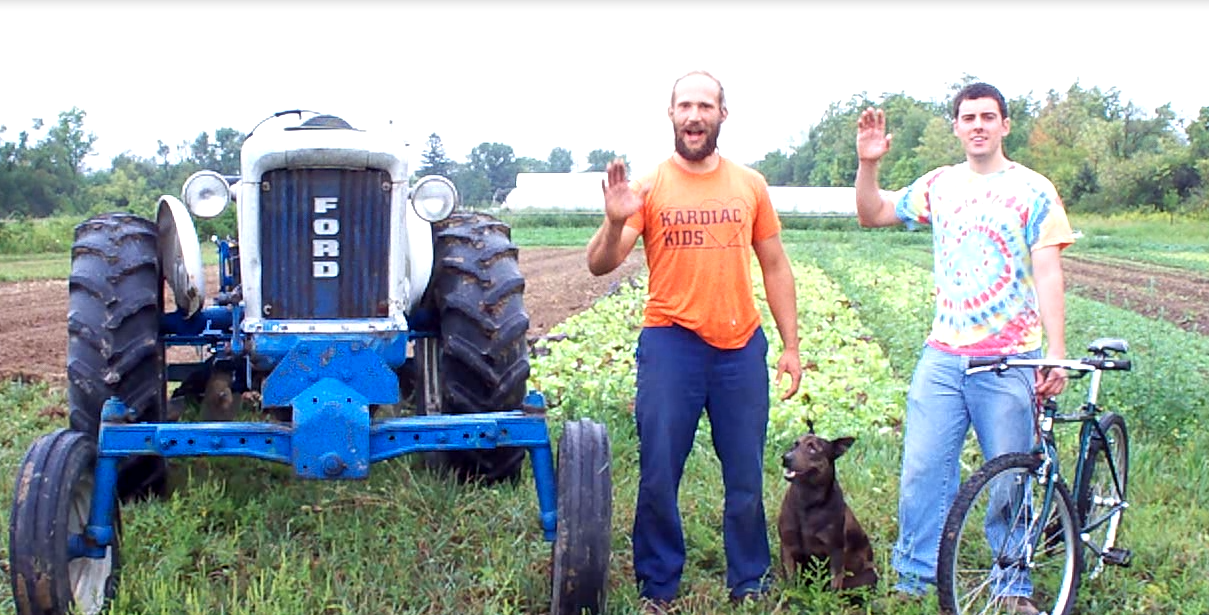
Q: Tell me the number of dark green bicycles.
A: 1